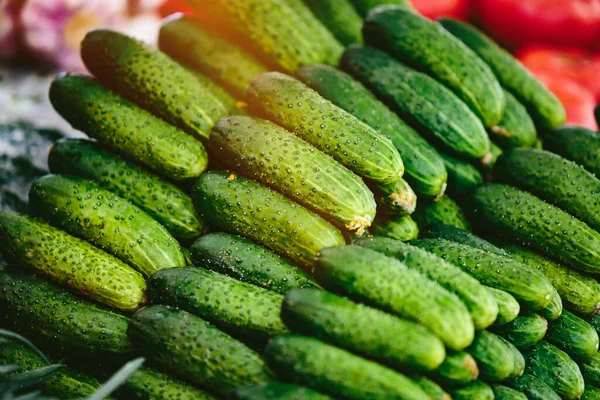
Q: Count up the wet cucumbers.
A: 0